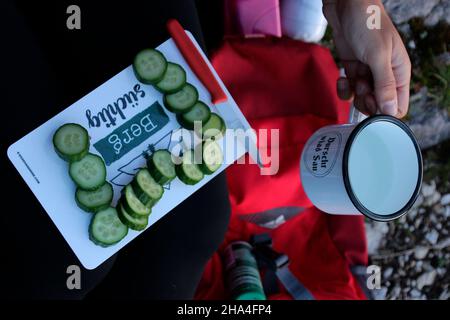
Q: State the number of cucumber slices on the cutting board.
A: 15